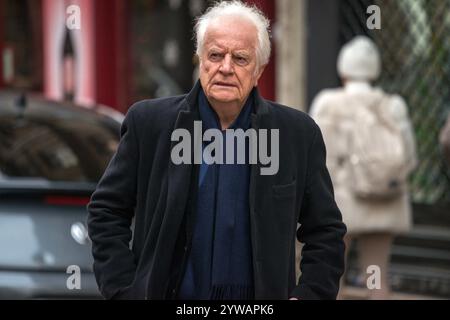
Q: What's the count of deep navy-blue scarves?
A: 1